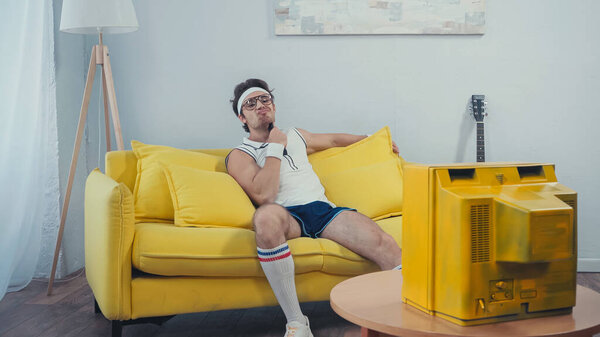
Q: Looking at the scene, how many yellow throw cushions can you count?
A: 3